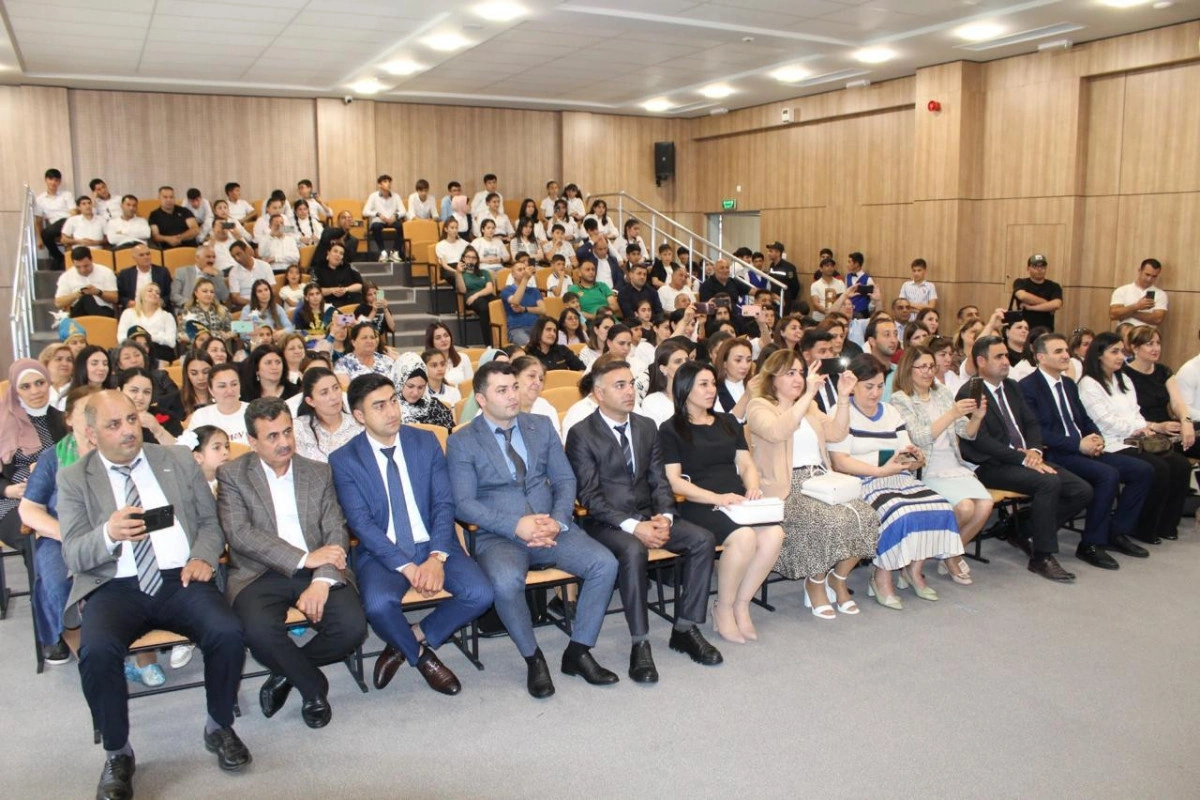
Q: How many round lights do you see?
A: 10